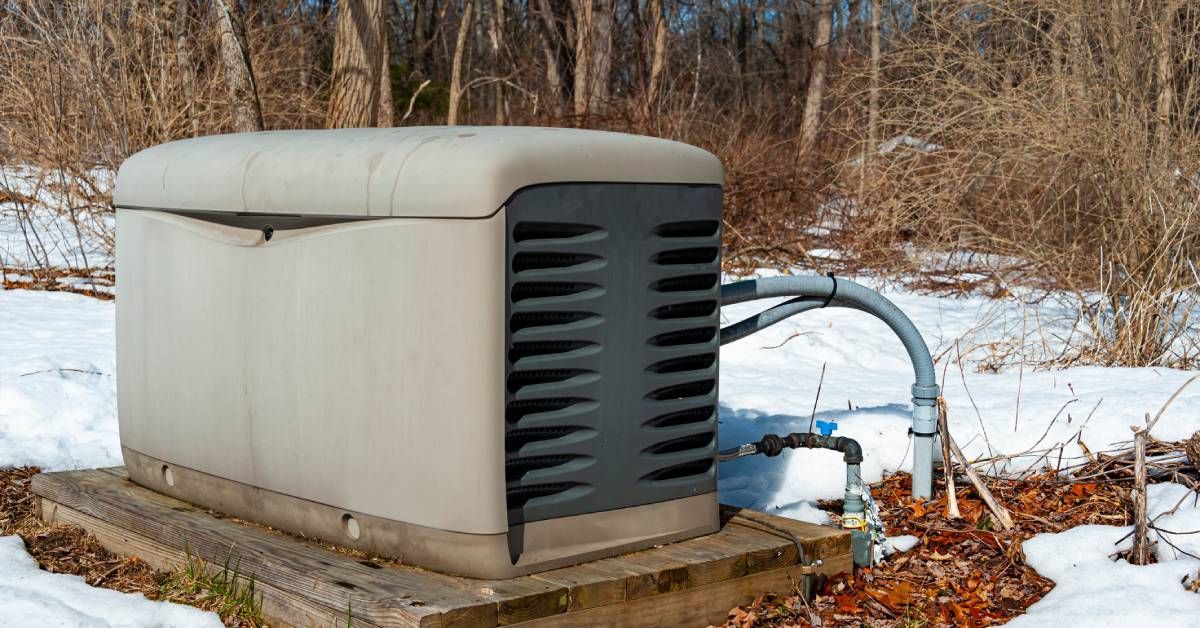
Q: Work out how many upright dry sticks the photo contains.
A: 3